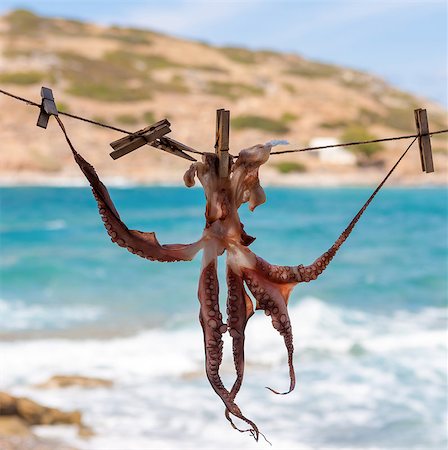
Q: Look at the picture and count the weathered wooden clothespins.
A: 5